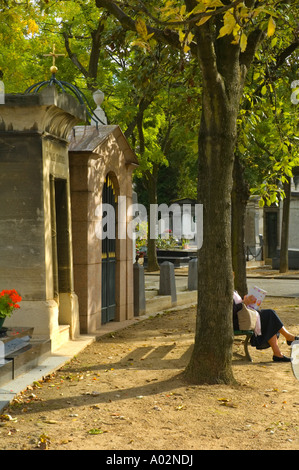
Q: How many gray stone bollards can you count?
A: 3